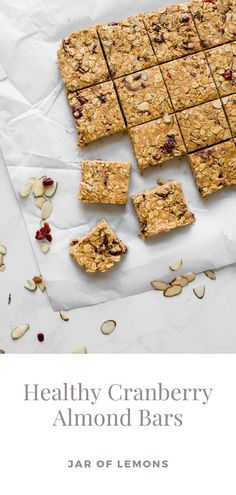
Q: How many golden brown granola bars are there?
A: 15